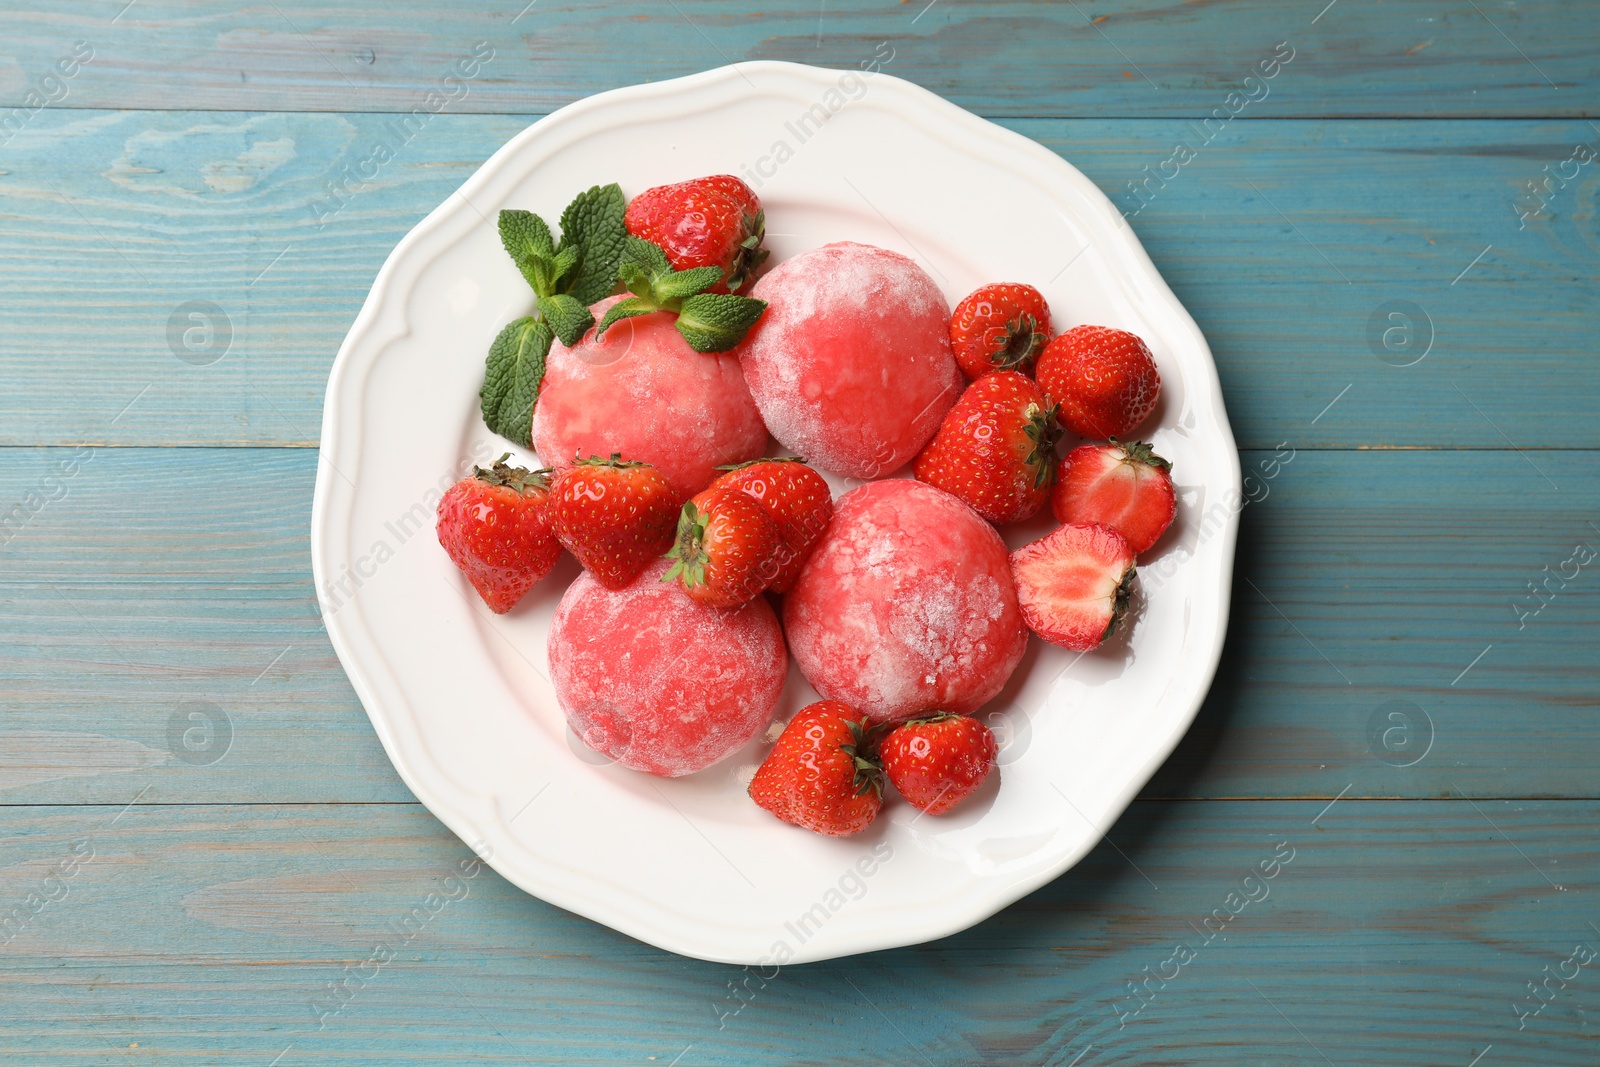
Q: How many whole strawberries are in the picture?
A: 10